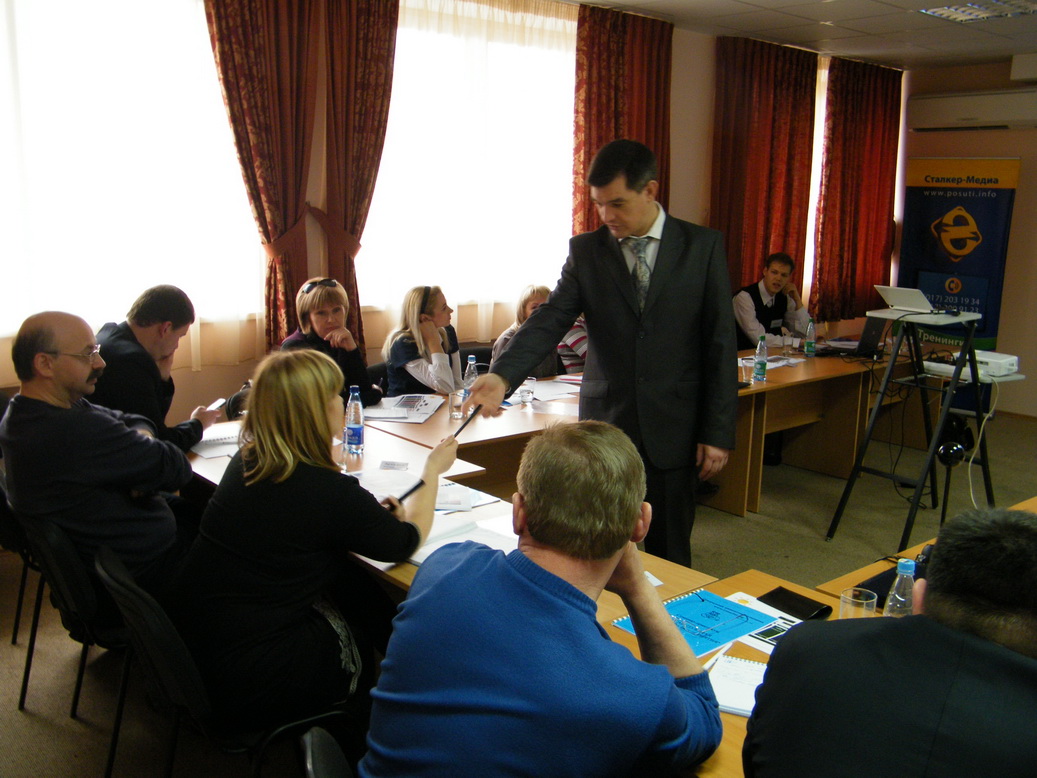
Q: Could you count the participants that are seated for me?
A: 10